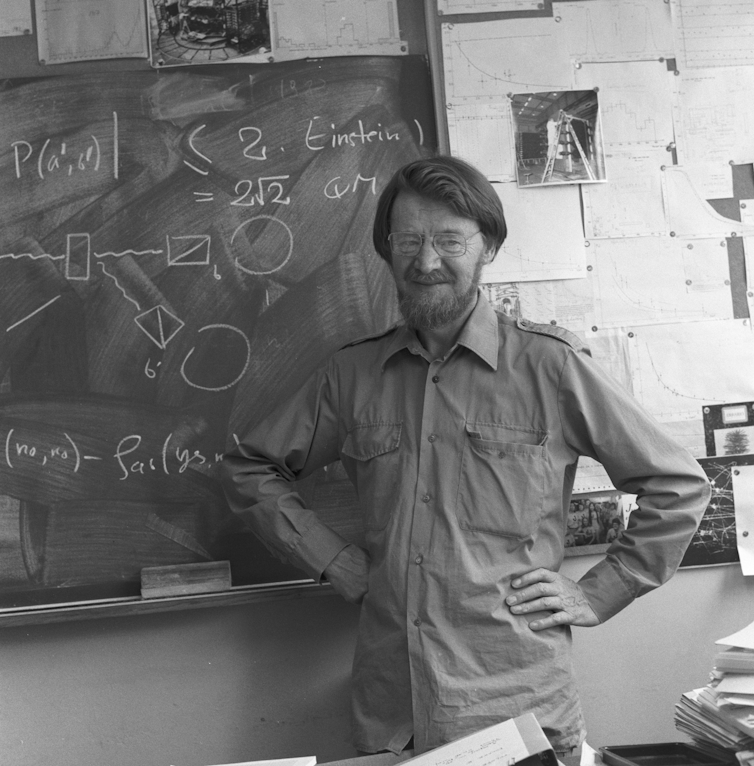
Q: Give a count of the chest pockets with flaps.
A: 2